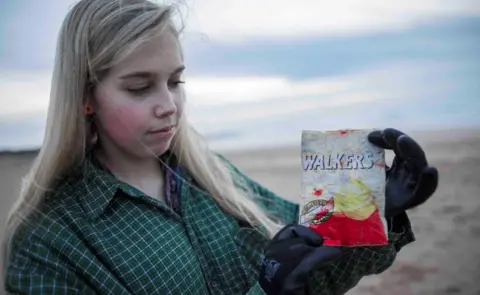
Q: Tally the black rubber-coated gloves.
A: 2